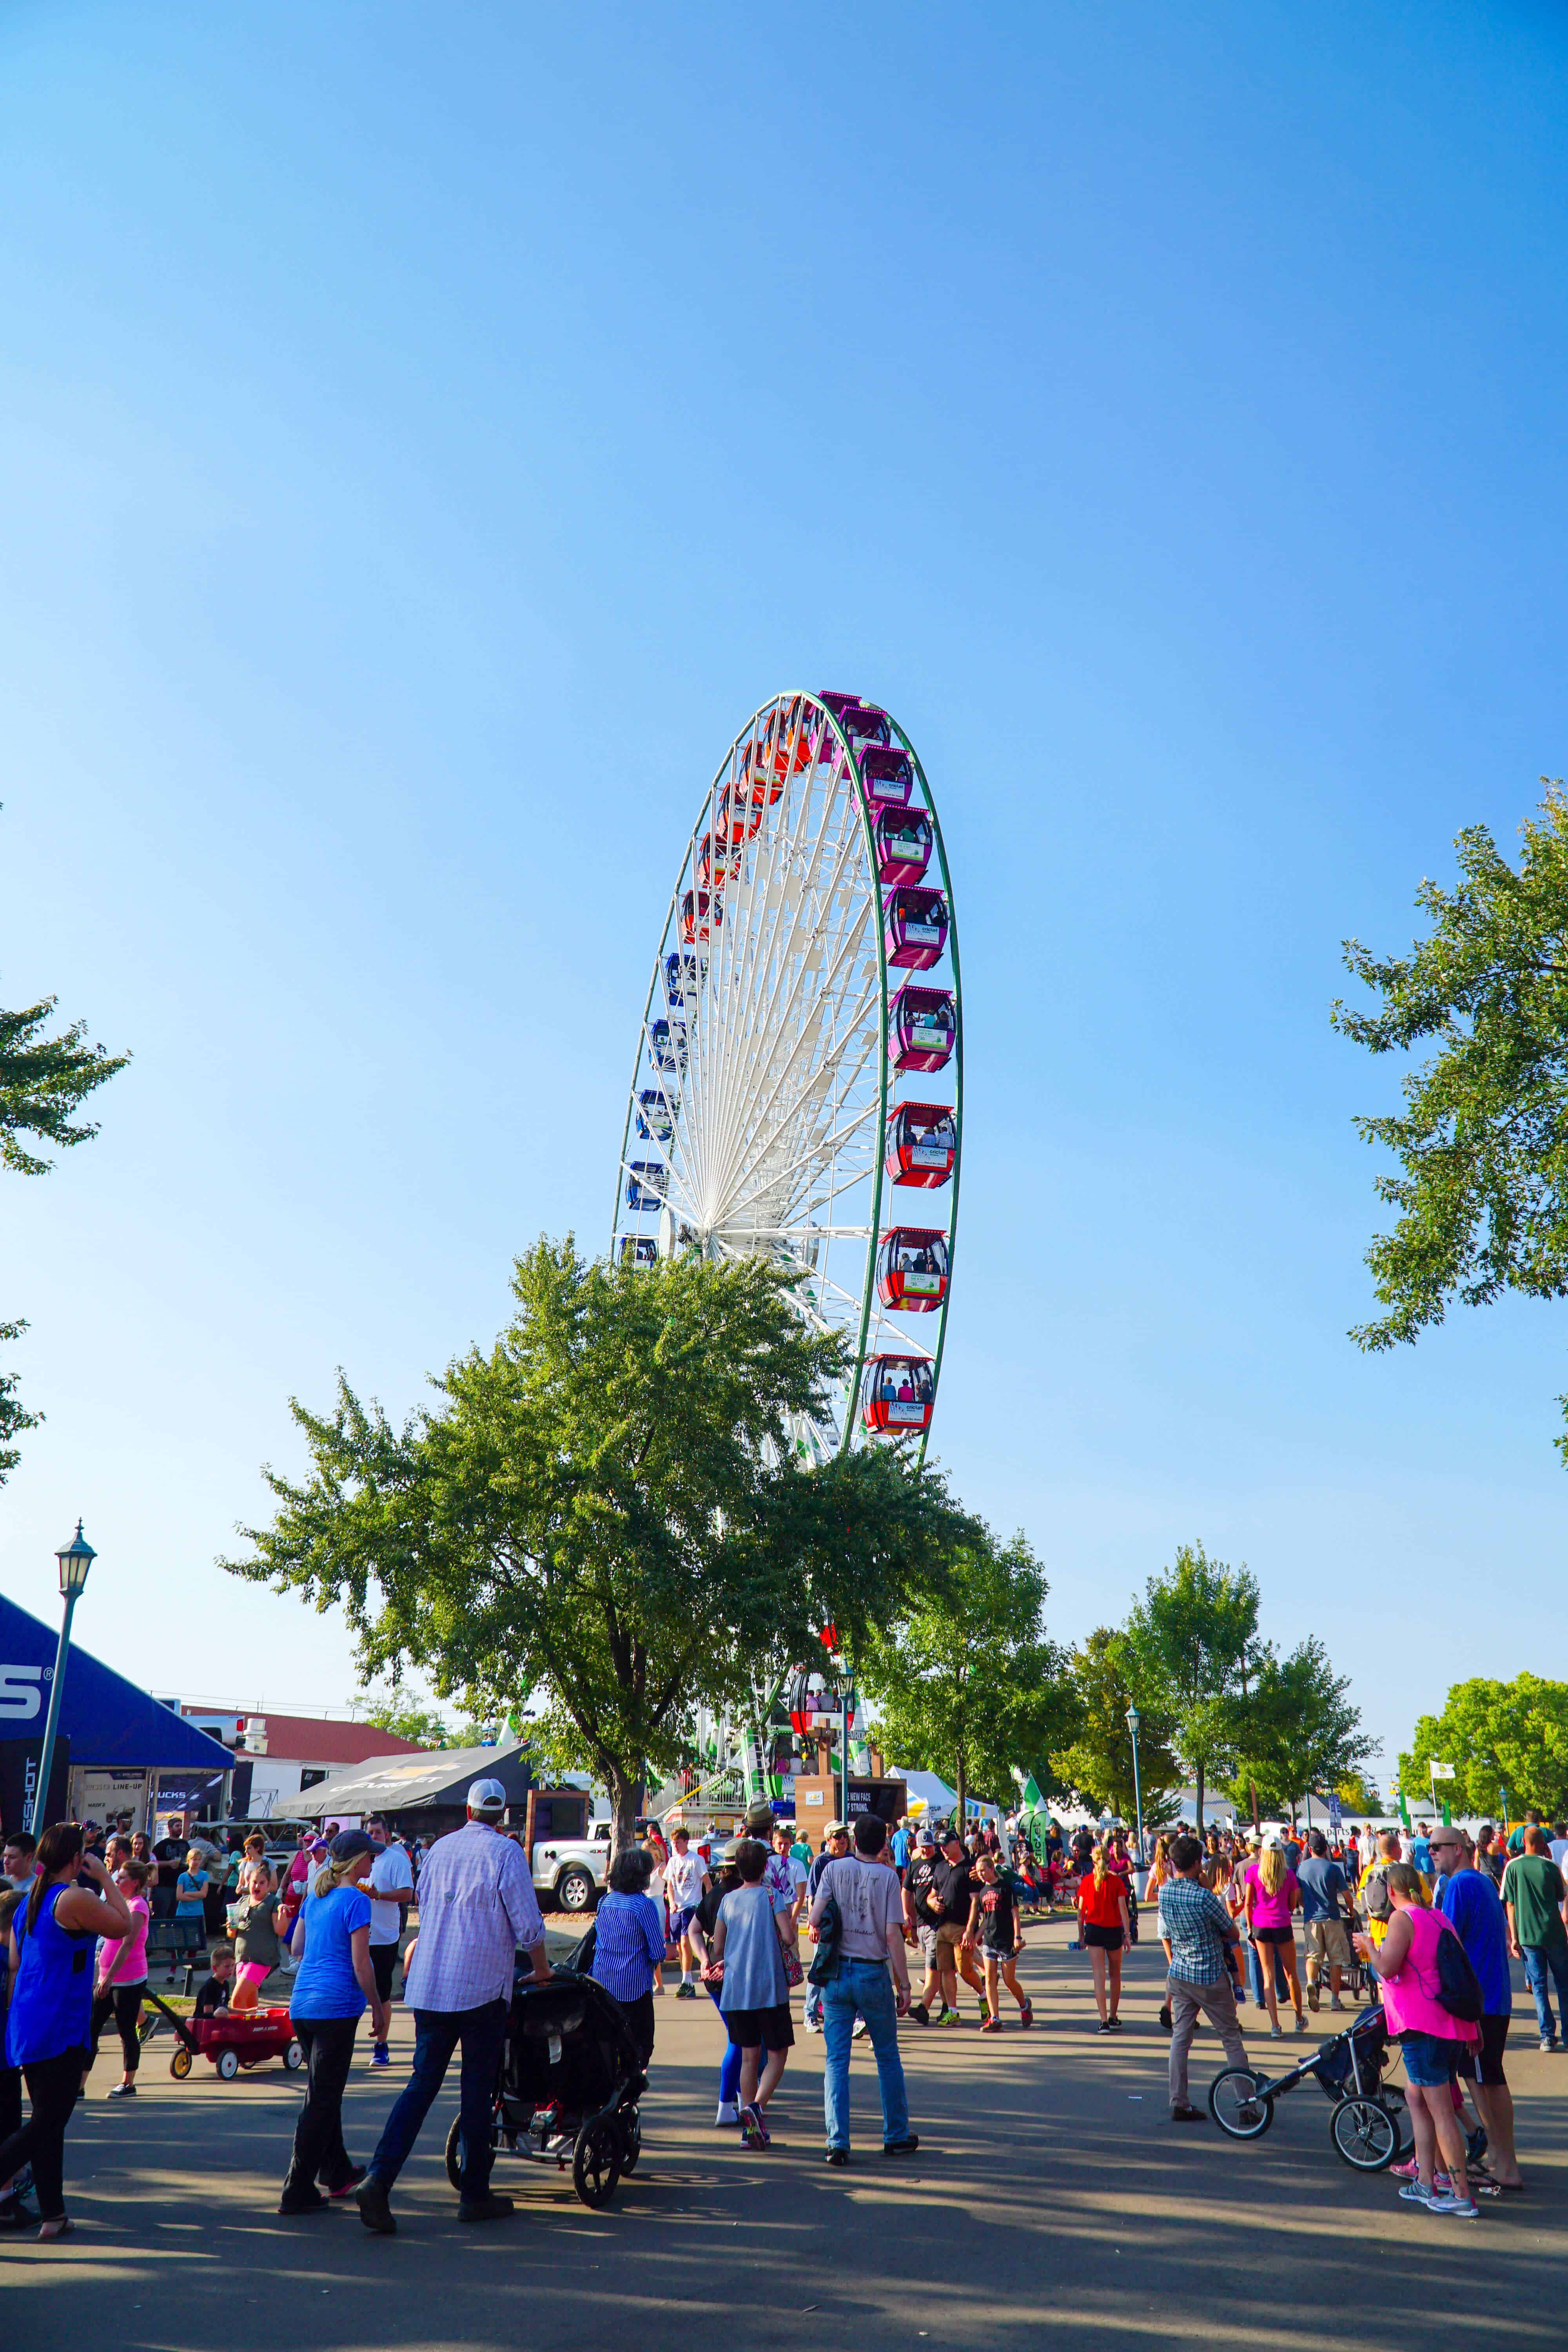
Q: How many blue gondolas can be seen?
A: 5